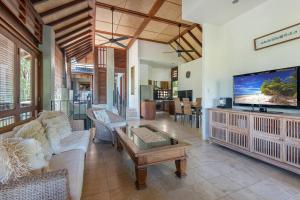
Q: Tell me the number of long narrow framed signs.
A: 1